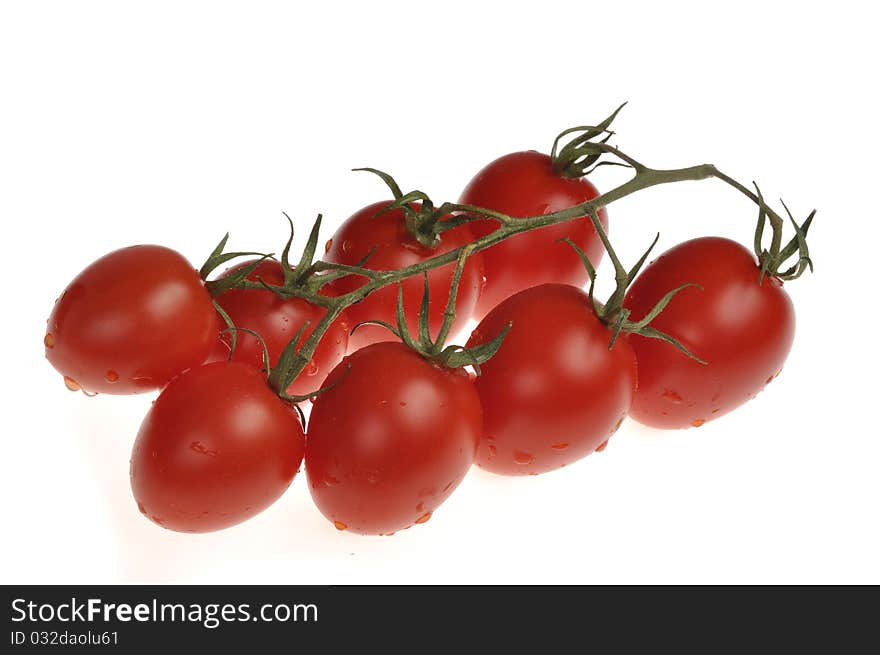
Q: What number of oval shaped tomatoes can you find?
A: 8